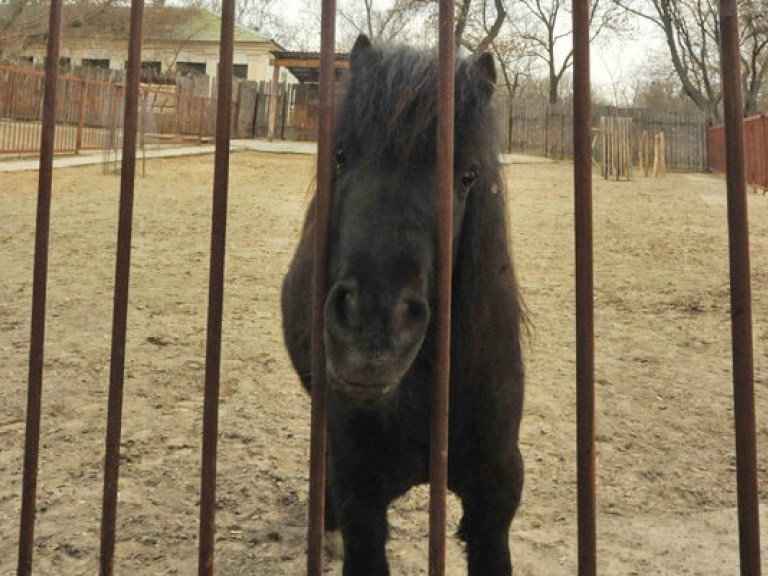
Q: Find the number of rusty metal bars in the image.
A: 7